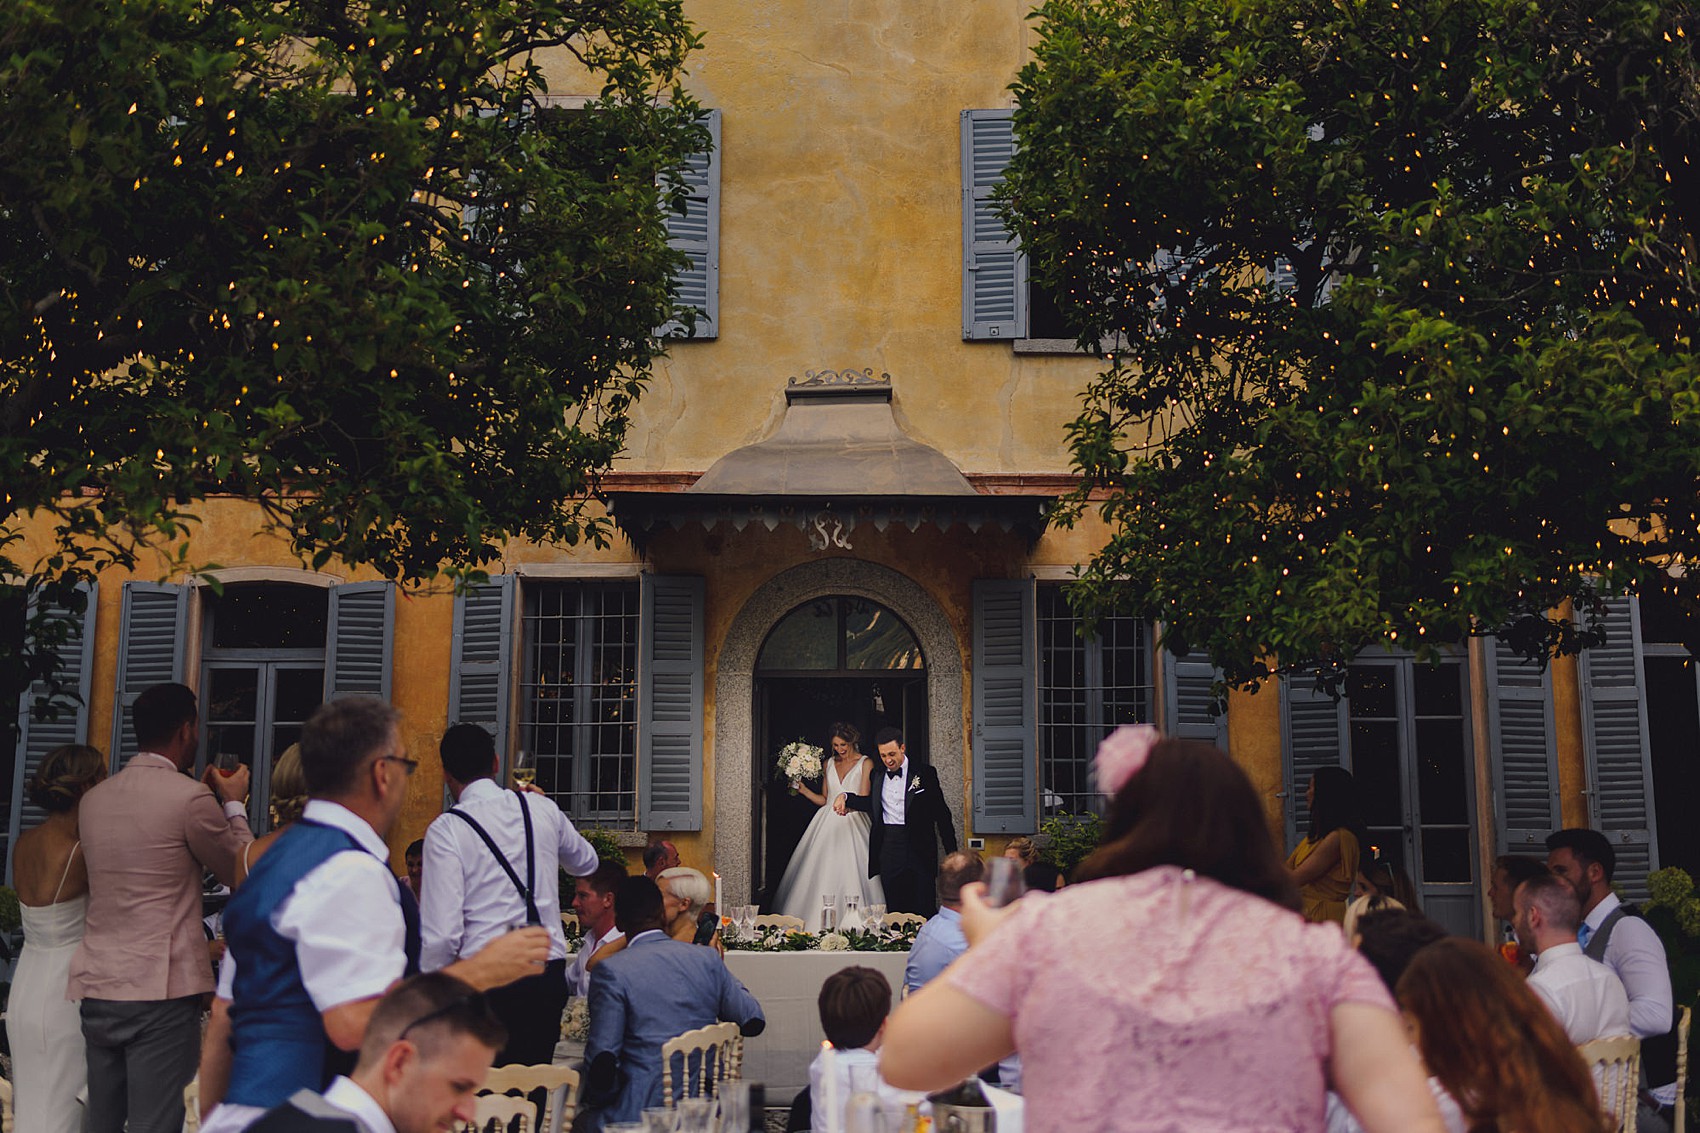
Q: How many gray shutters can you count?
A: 12